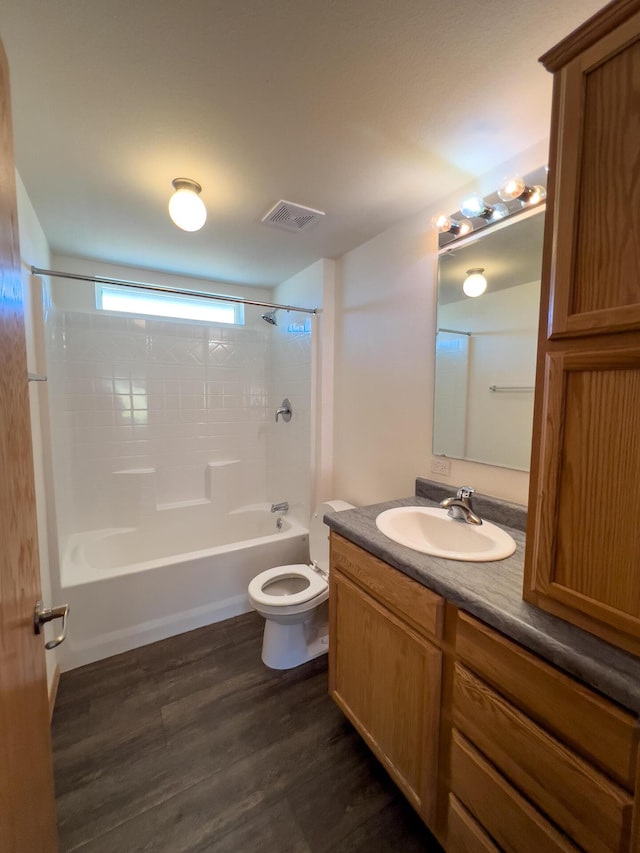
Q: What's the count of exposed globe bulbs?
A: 3